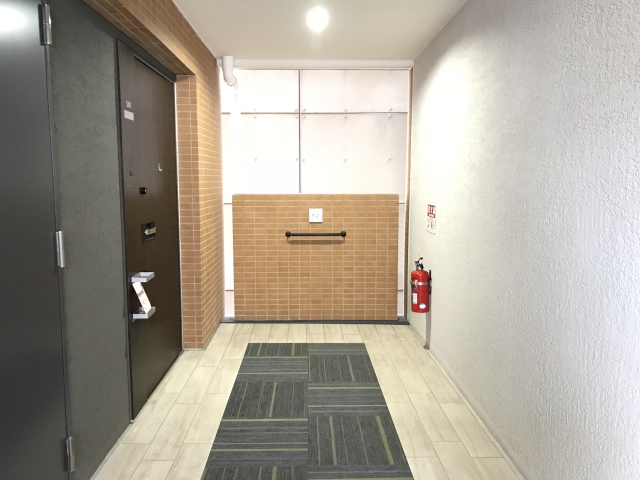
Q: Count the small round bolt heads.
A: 15